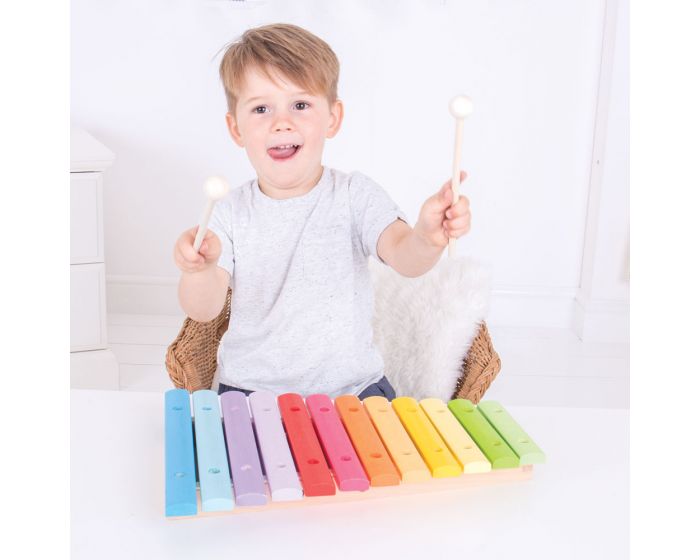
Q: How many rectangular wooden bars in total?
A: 12